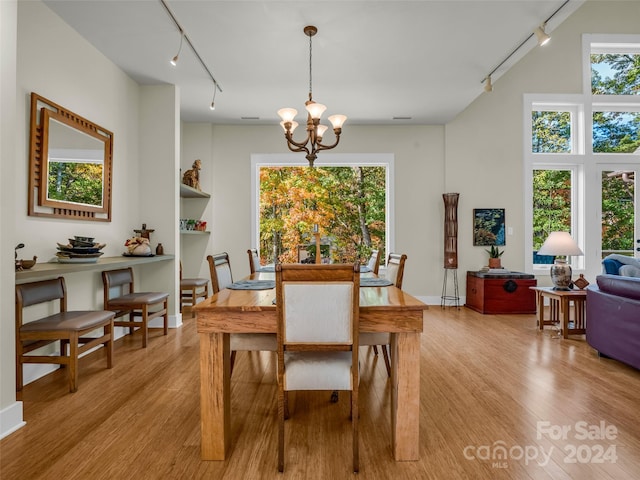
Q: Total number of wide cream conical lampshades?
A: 1